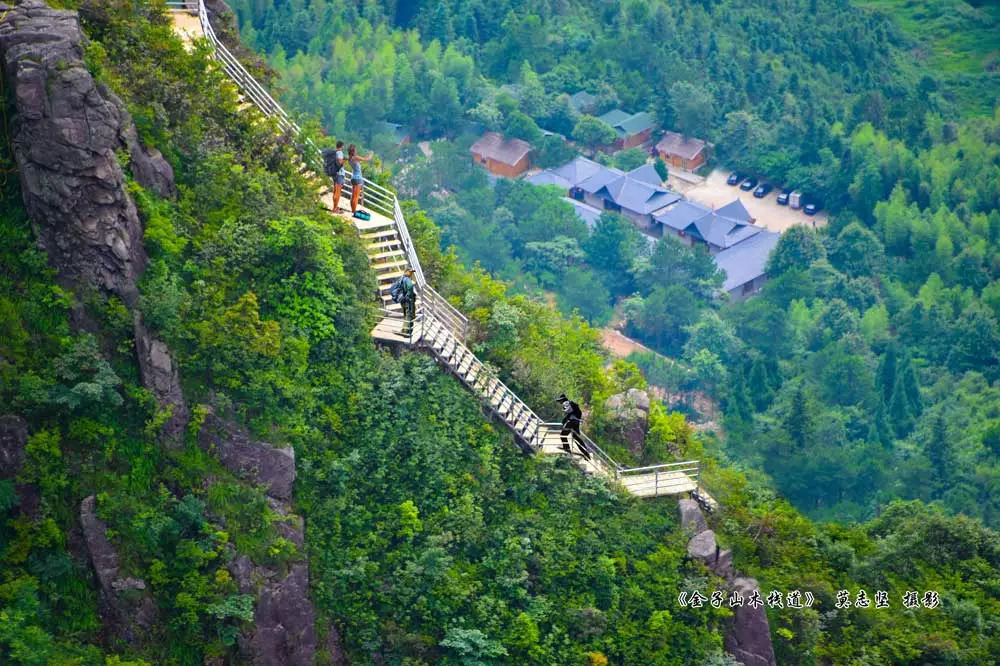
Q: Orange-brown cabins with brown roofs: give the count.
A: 2